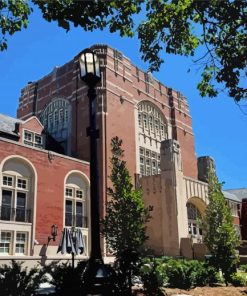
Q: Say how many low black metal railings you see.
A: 2